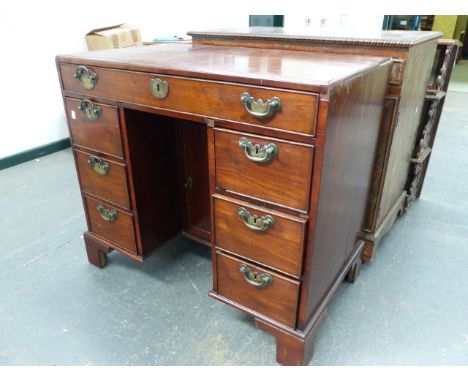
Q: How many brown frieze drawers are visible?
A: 1